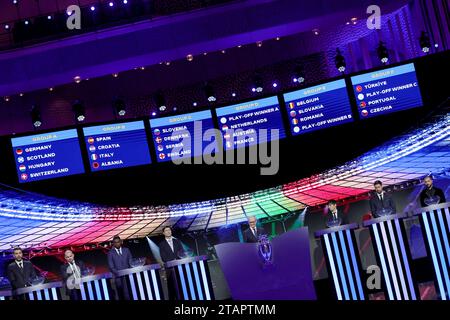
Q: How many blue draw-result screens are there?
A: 6